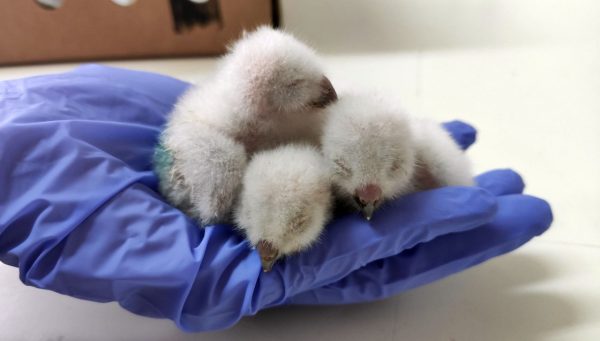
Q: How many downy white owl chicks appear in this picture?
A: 3